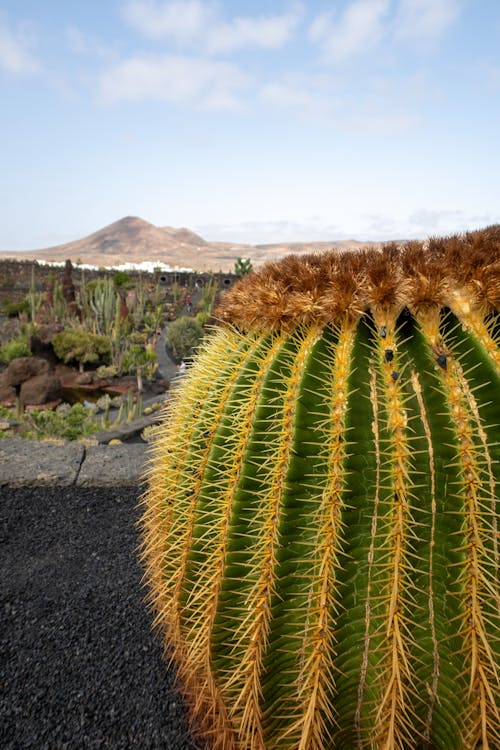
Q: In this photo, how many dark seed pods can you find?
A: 4